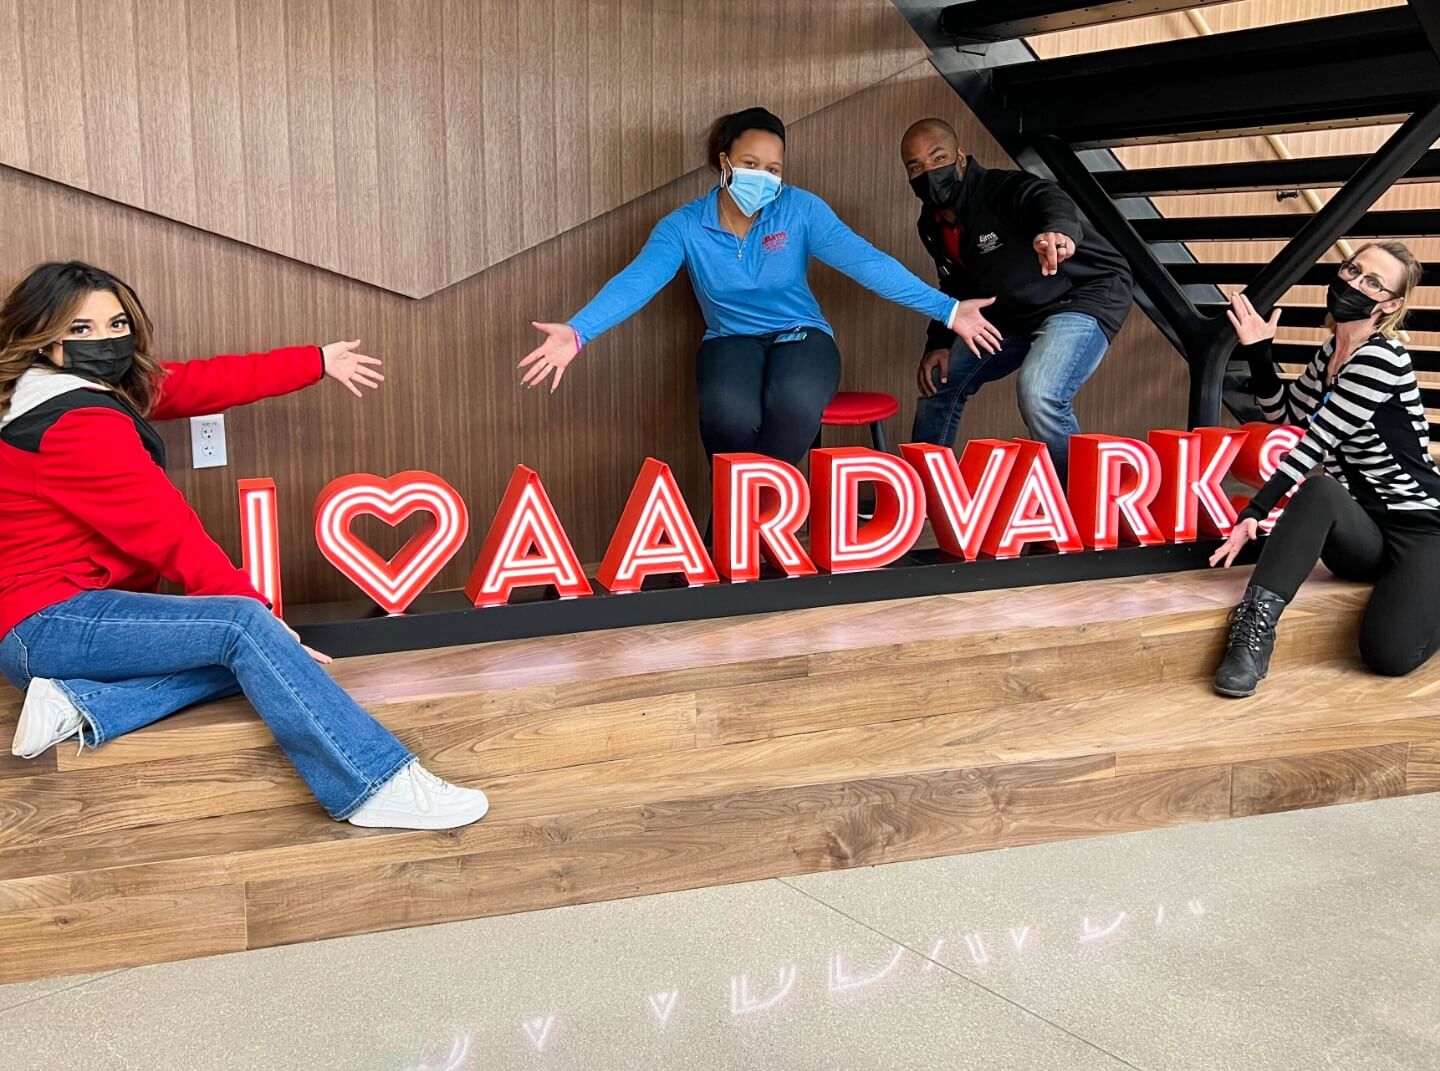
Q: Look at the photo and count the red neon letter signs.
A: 10